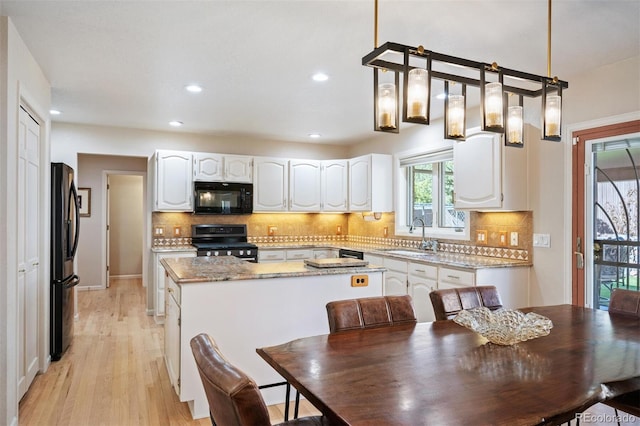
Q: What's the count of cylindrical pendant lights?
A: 6